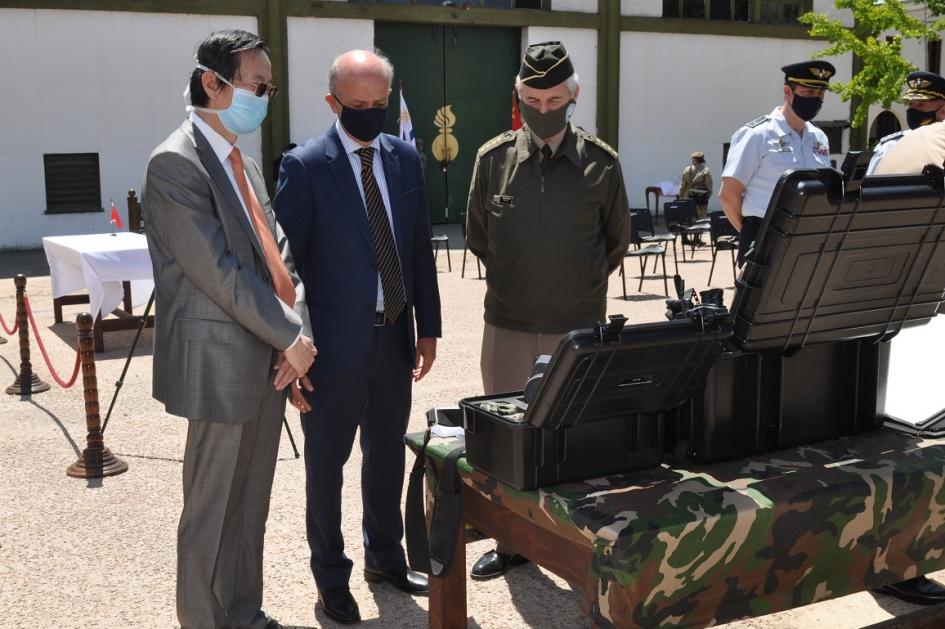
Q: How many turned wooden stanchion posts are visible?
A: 2